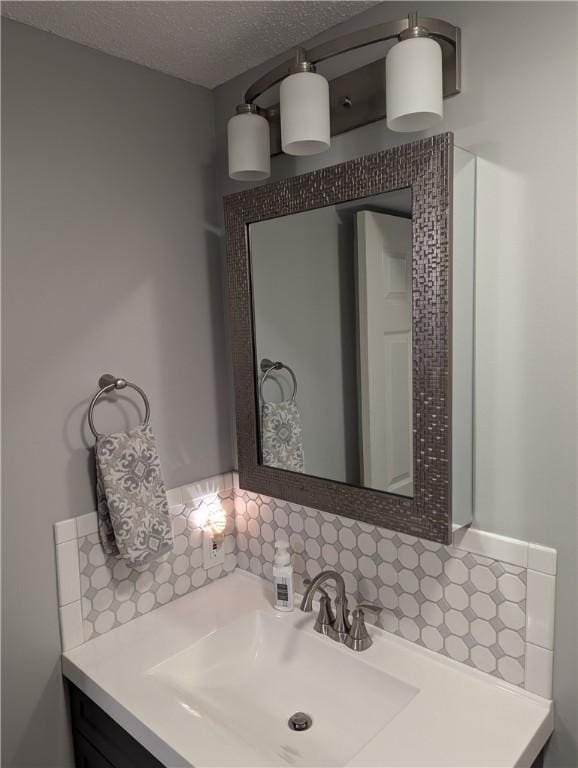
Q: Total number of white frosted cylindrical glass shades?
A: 3